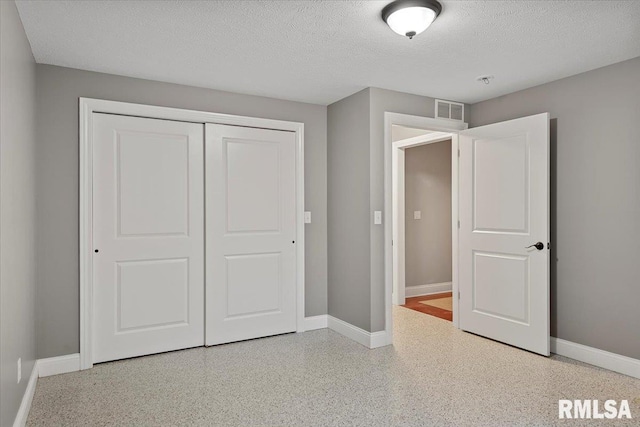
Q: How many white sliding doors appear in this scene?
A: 2